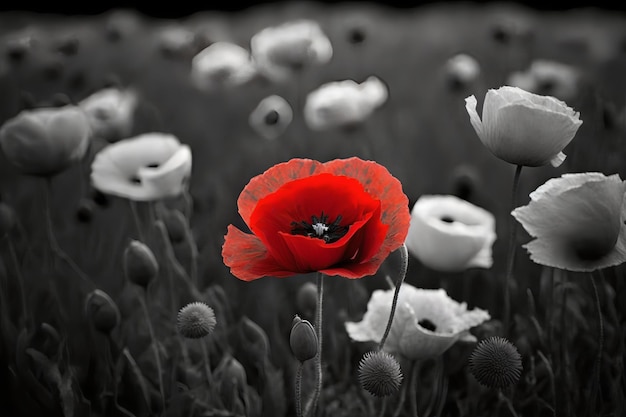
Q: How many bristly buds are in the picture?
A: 3